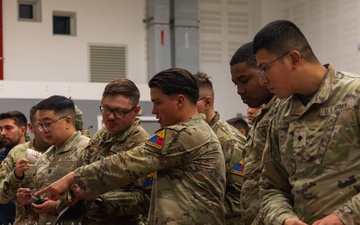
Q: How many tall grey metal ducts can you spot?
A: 2